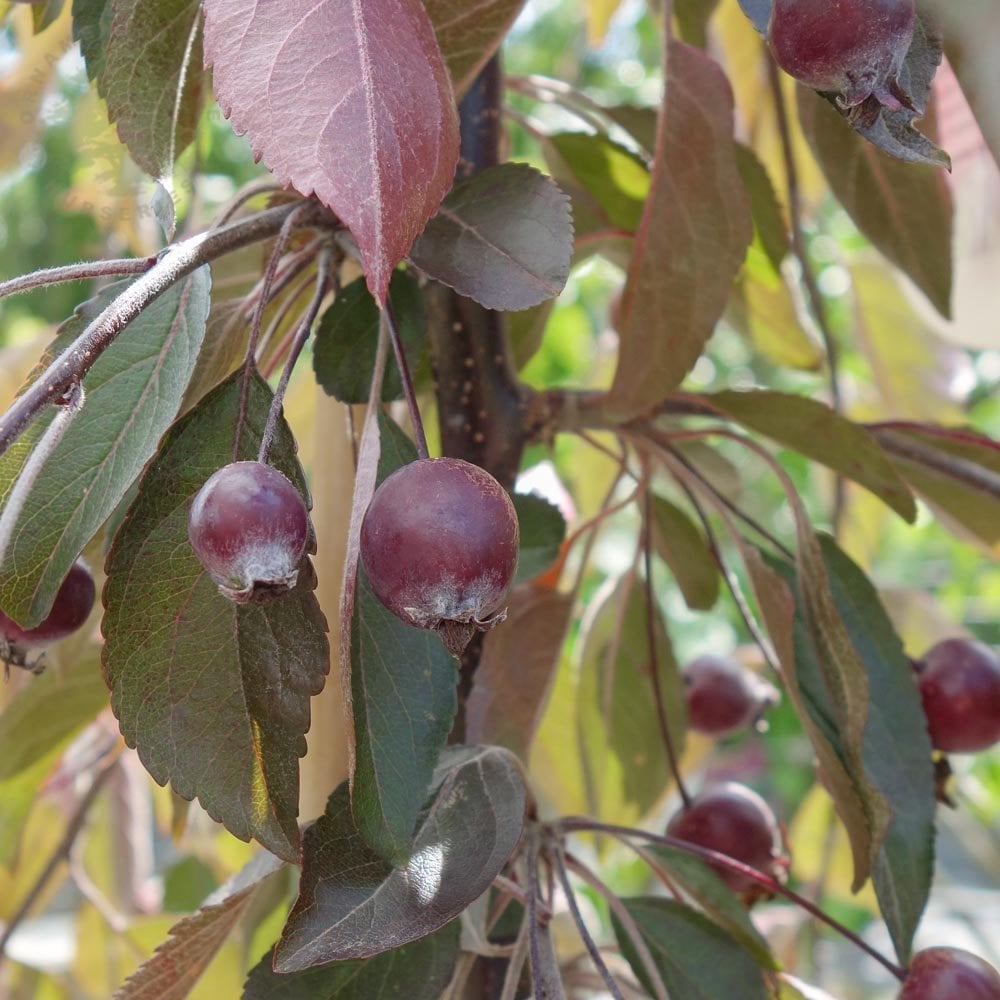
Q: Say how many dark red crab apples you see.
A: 8